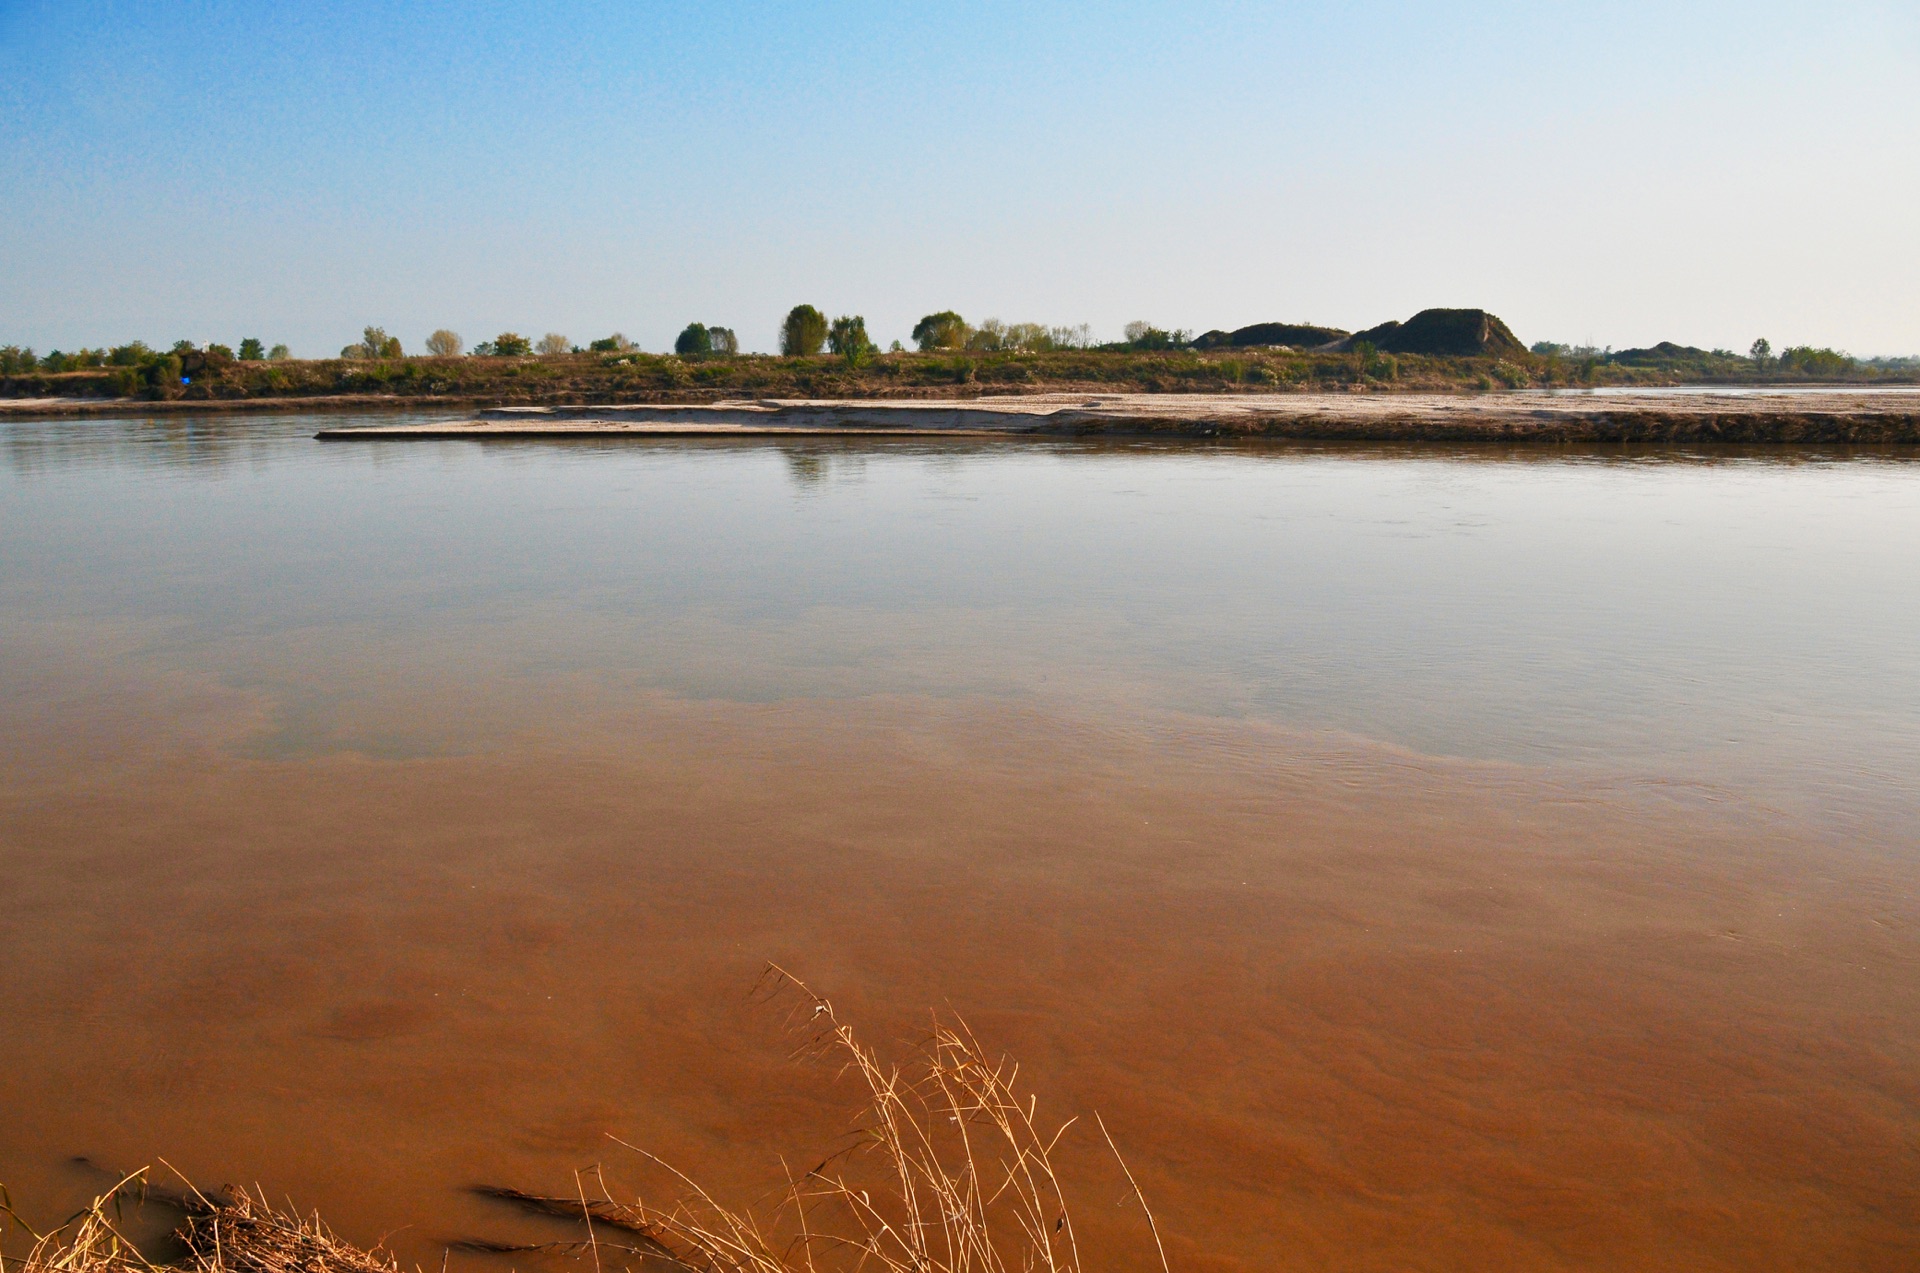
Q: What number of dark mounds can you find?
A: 3